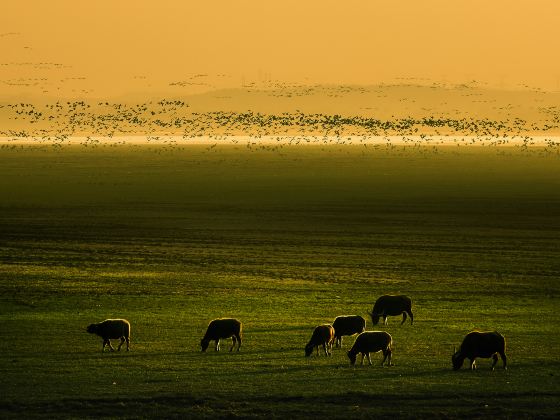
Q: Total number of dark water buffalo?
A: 7